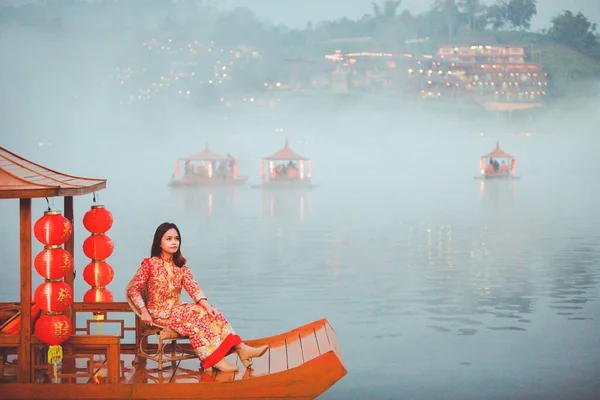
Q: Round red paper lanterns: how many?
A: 8